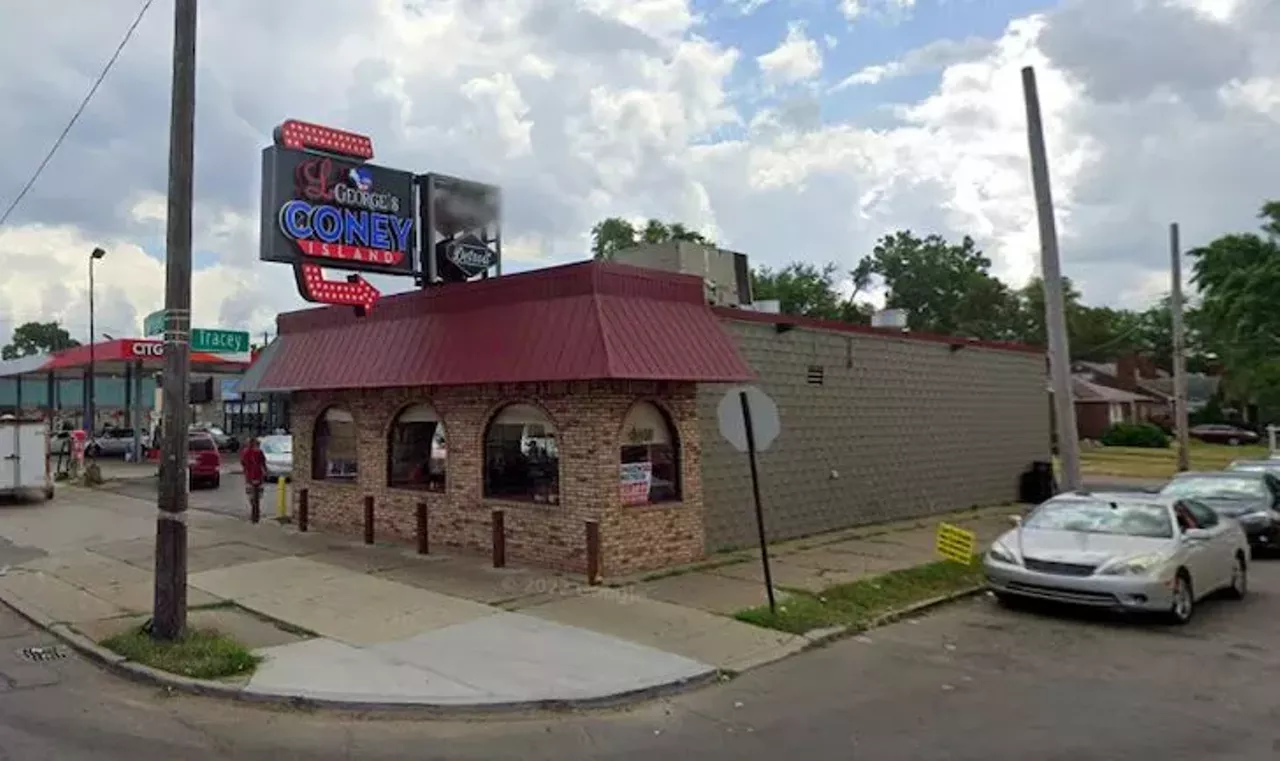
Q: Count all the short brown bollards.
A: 5